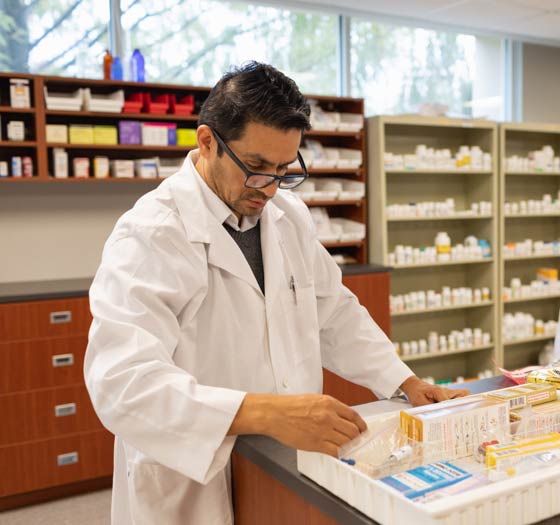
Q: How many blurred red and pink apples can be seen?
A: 0